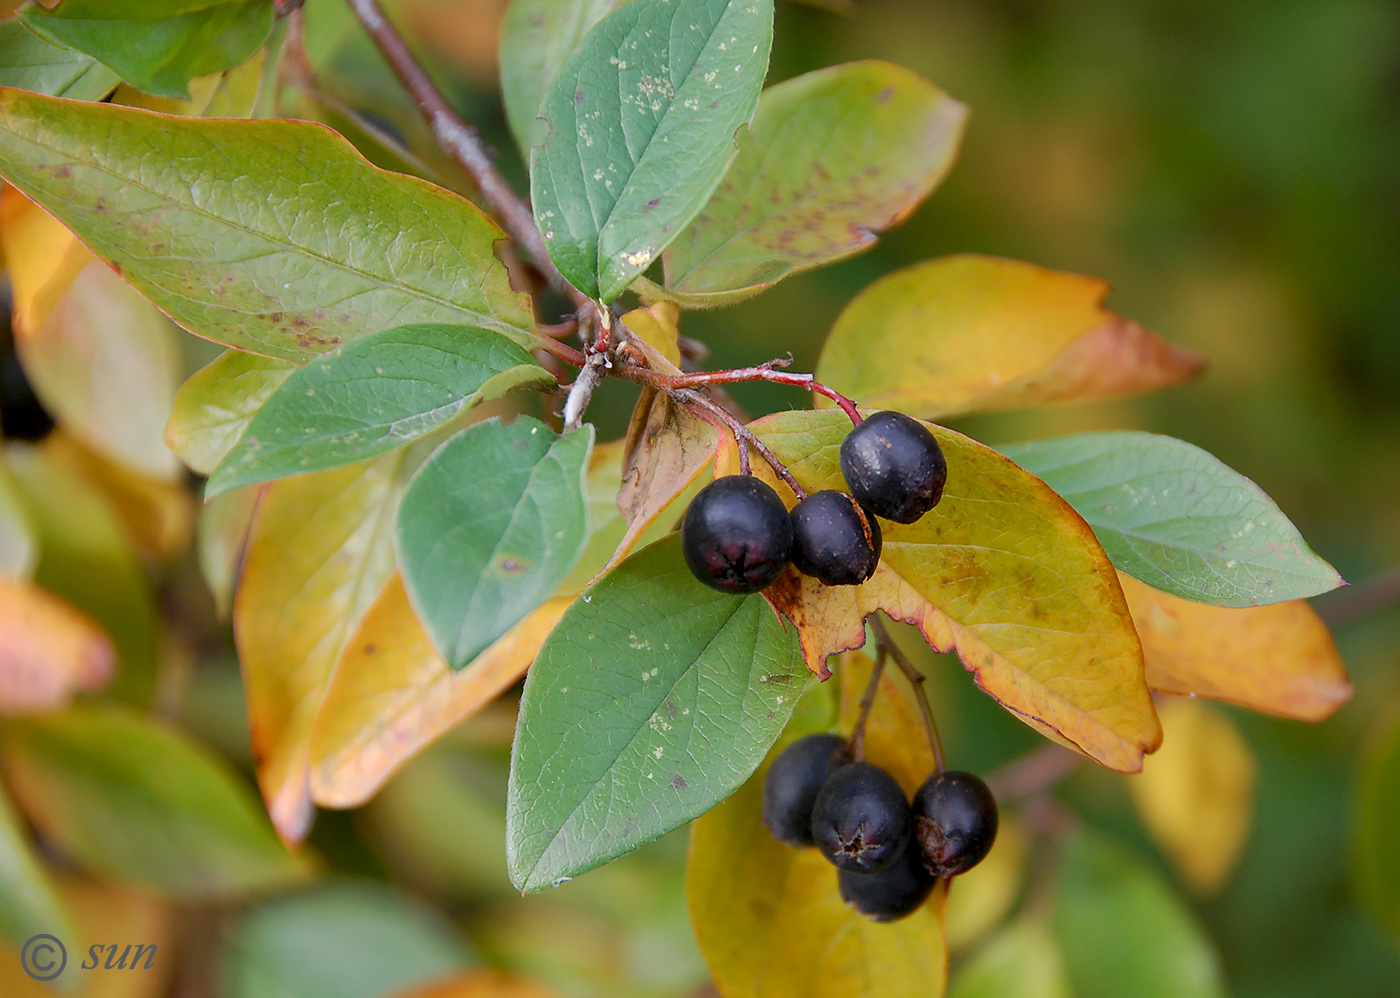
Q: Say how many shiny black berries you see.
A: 7